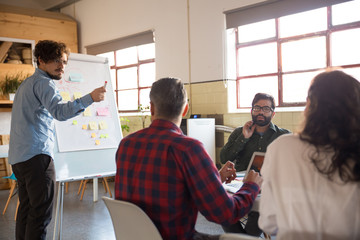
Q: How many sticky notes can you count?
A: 13